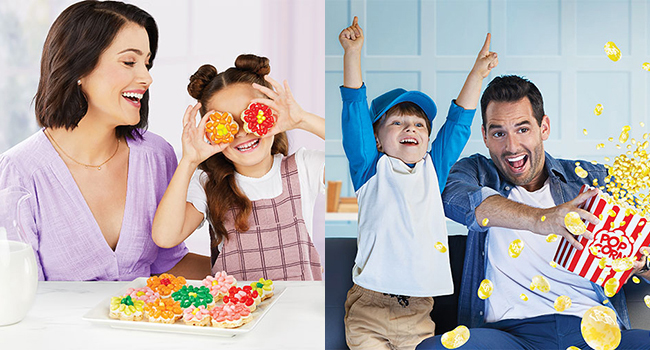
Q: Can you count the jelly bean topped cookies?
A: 12